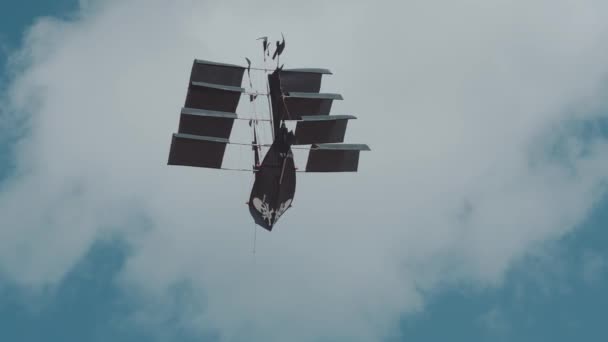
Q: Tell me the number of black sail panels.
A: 8